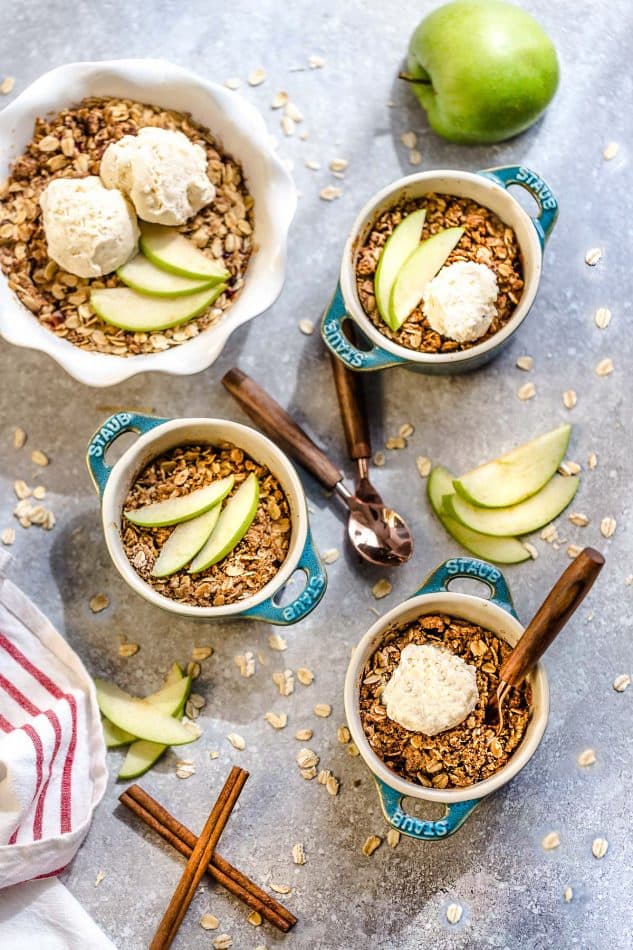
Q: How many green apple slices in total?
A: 14